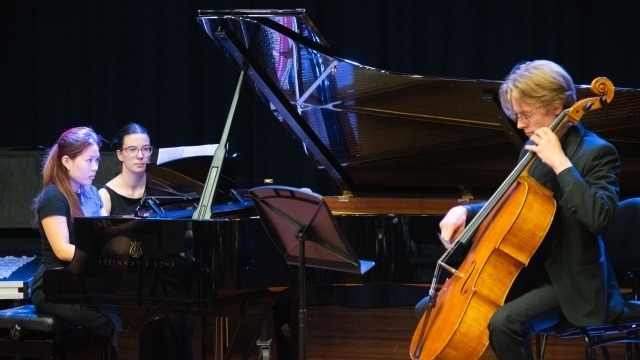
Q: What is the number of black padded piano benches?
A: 1